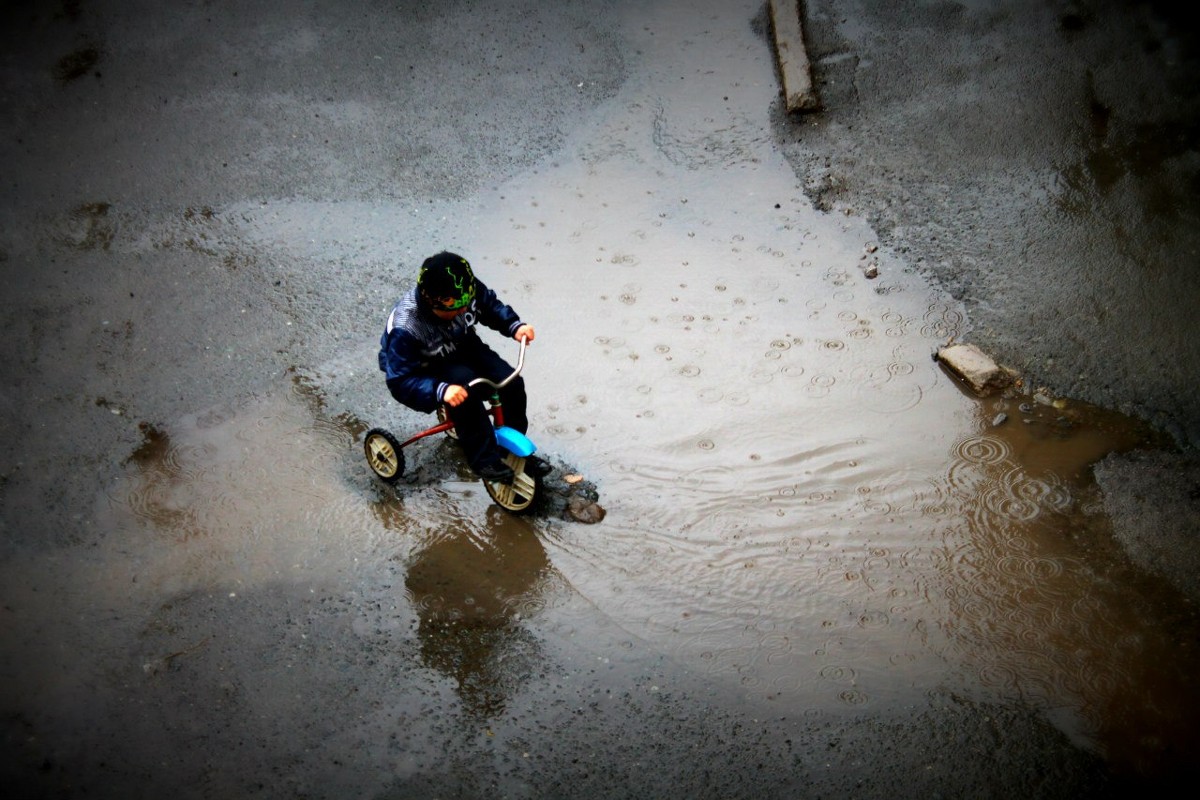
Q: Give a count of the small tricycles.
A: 1